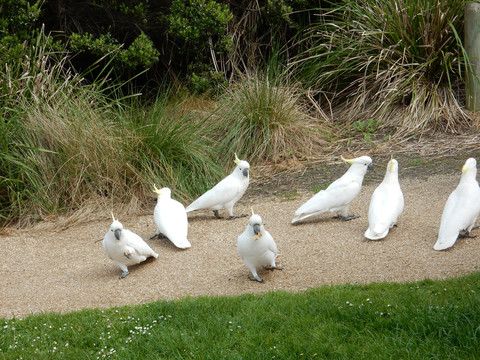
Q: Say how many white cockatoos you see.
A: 7